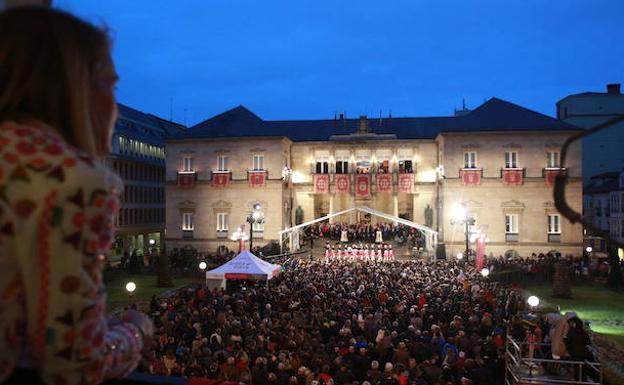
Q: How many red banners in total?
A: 11